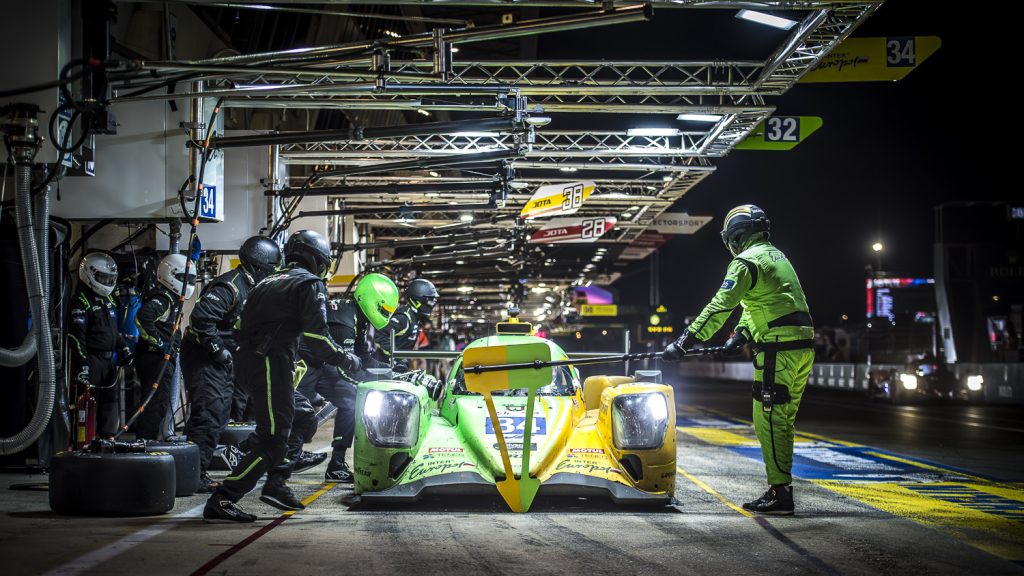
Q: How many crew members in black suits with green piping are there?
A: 6